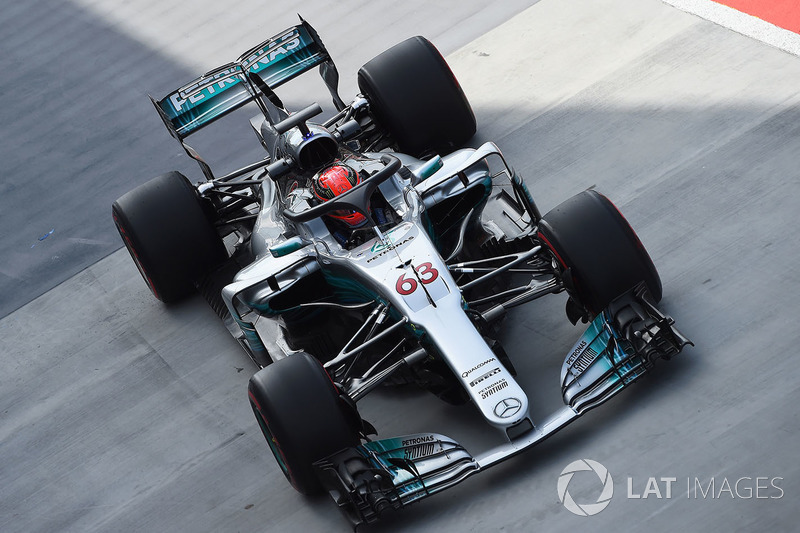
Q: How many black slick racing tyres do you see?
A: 4